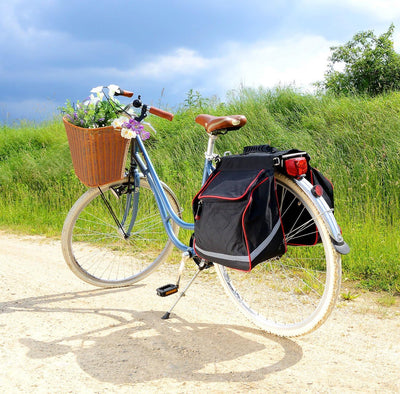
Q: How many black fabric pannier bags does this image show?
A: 2